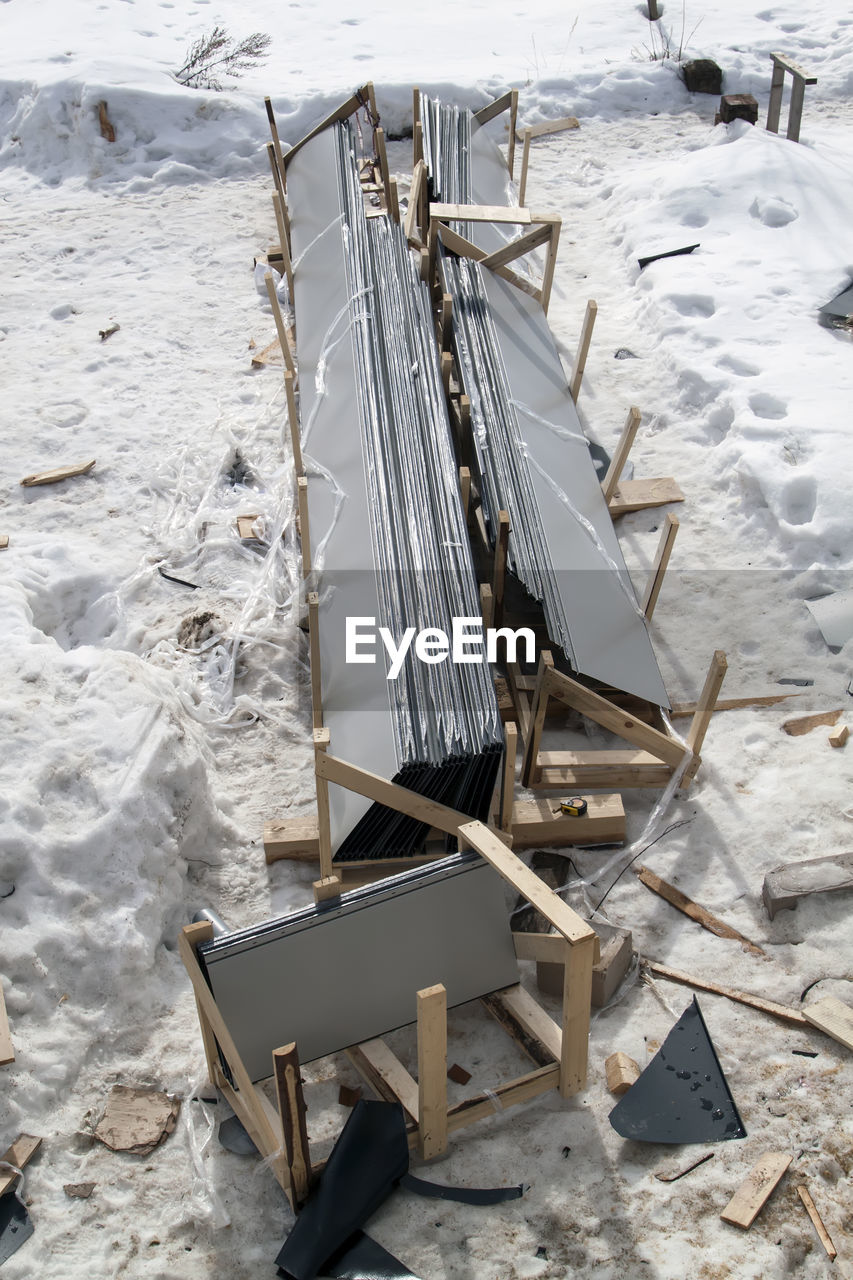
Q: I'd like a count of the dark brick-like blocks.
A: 2